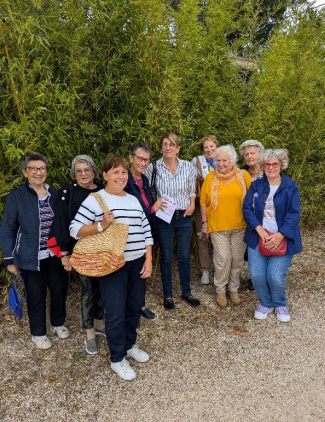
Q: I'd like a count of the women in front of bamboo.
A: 9